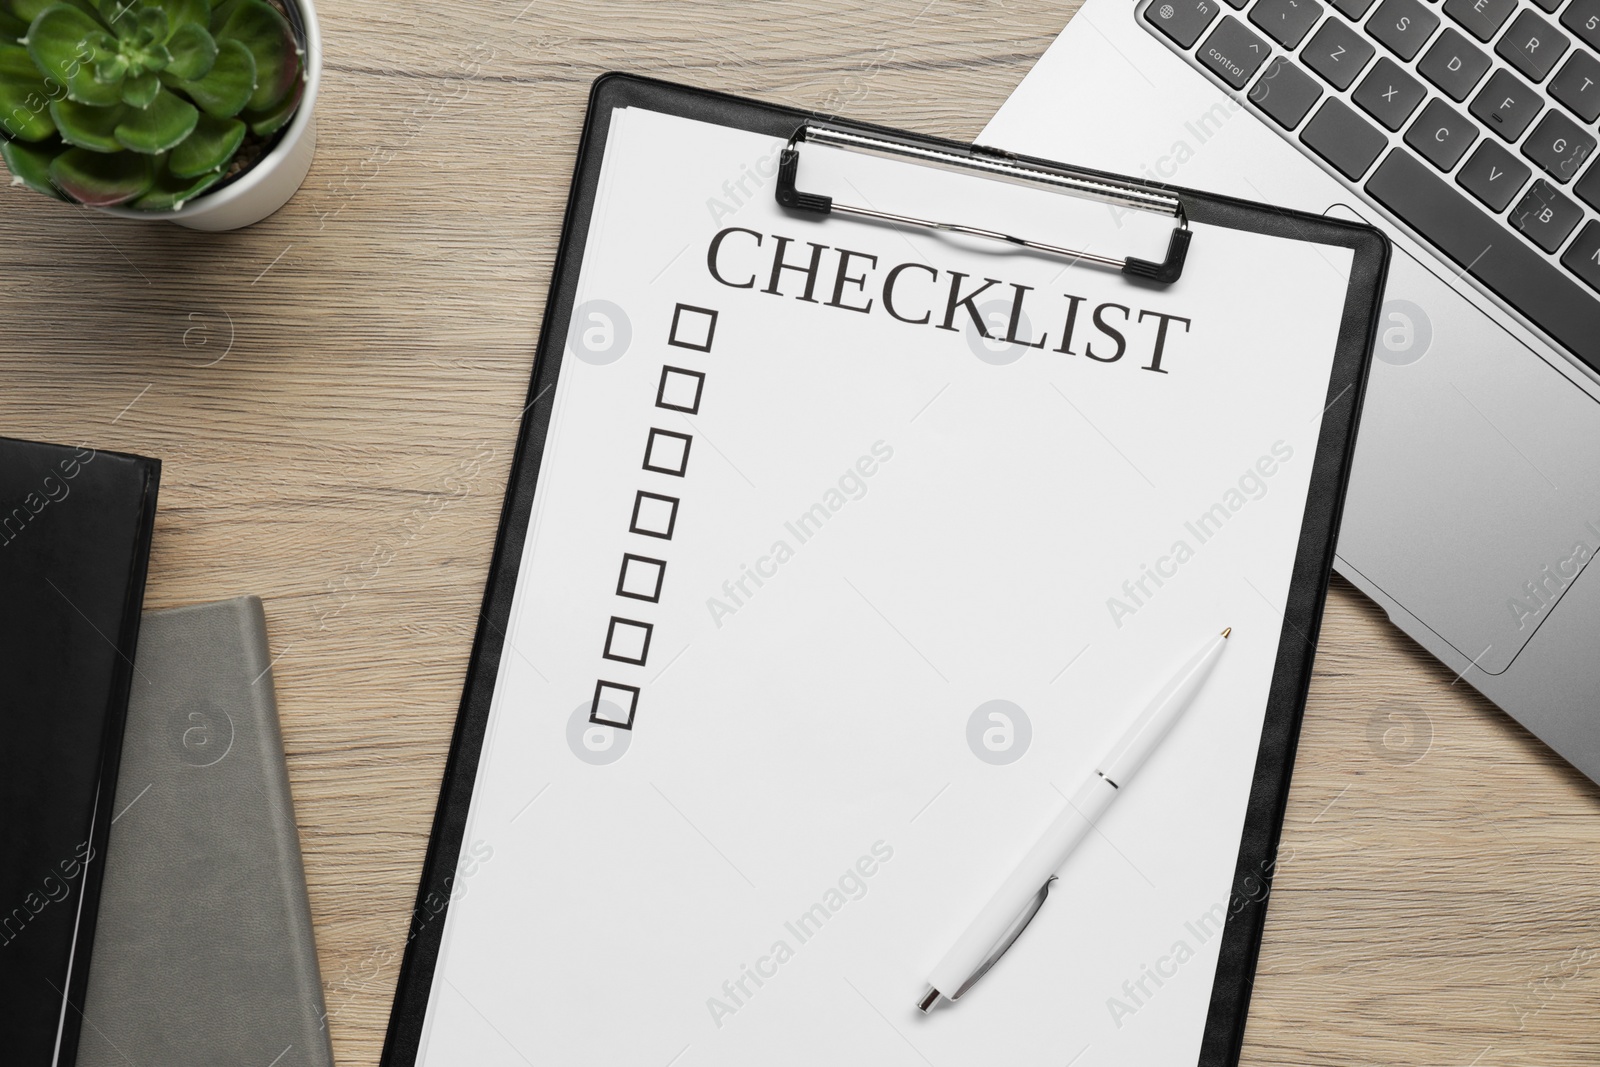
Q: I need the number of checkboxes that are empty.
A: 7